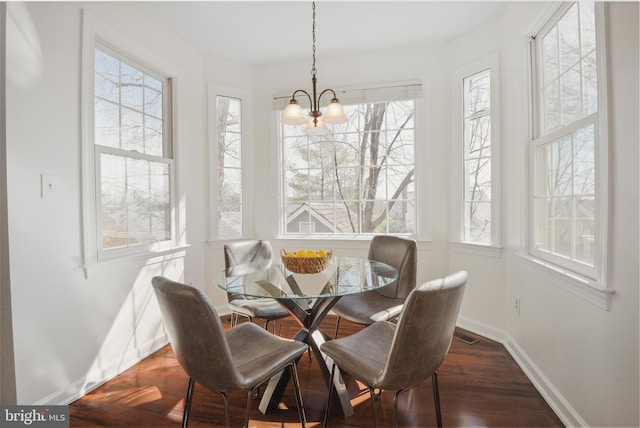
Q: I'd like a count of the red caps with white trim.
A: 0